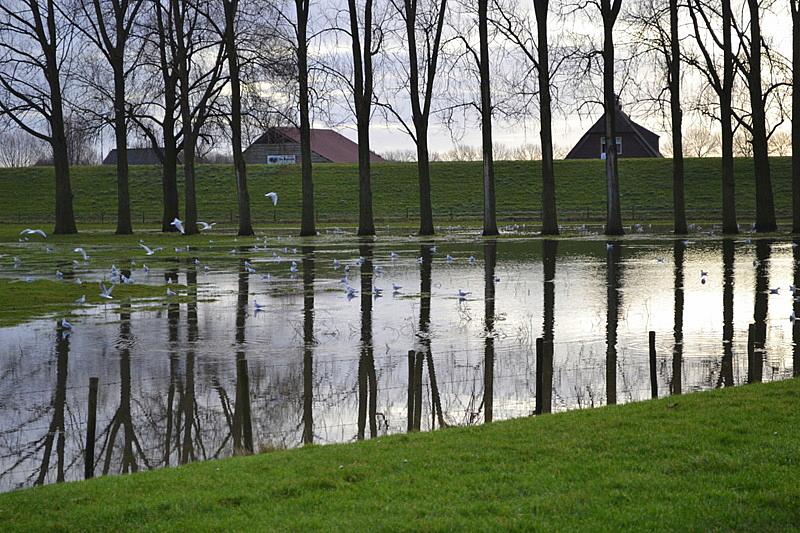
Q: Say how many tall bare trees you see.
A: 15